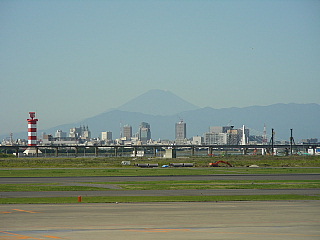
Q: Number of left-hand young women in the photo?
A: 0